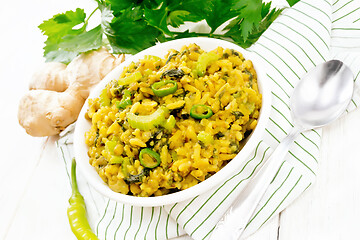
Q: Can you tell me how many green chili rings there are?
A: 3